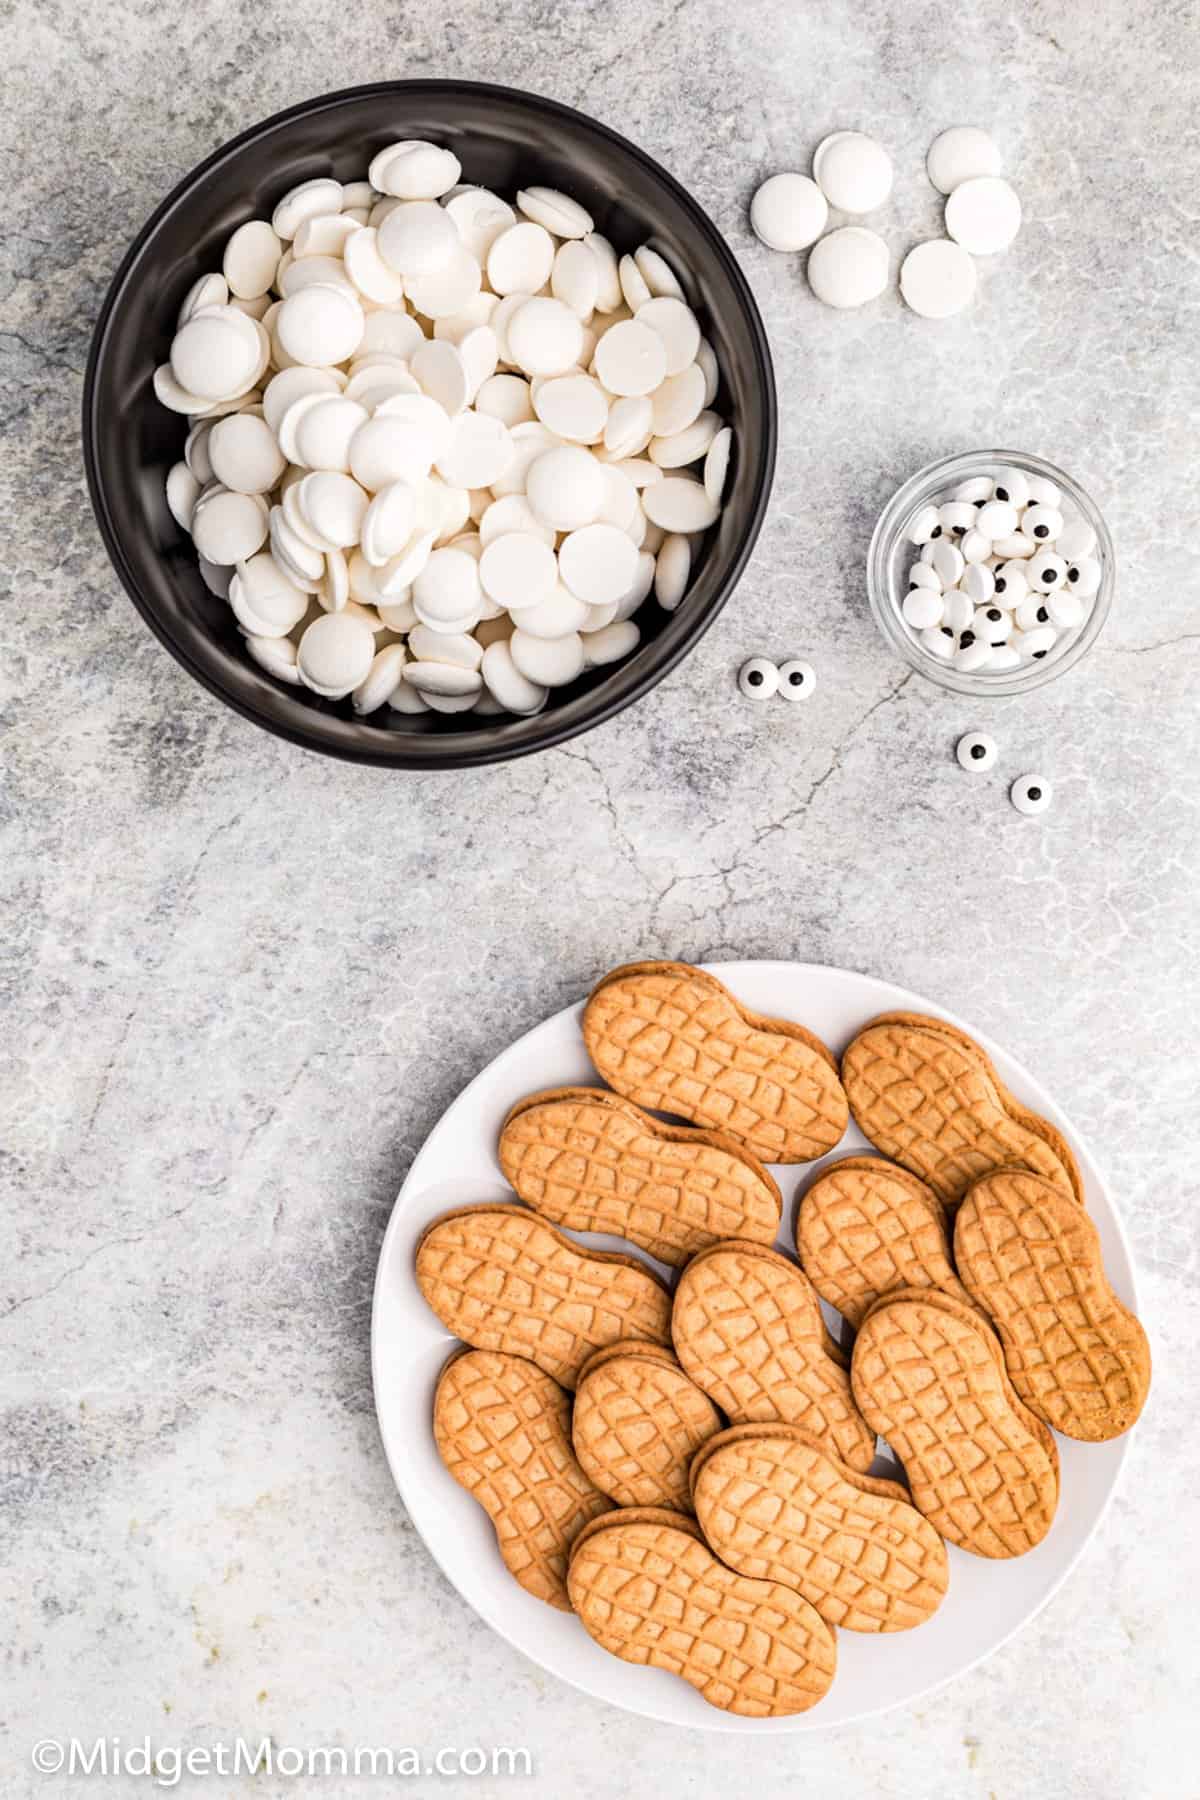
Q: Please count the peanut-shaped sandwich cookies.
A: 12